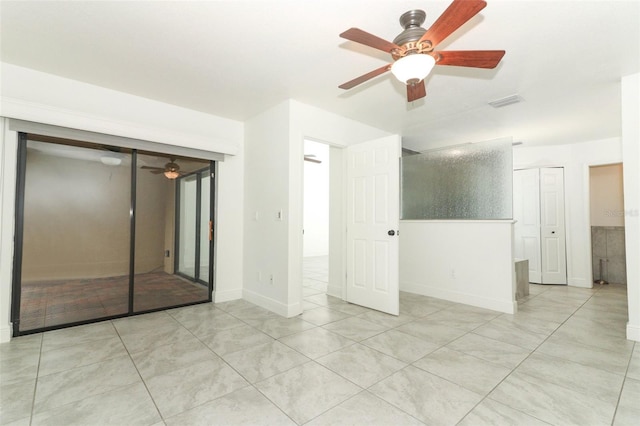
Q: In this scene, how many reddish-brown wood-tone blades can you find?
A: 5